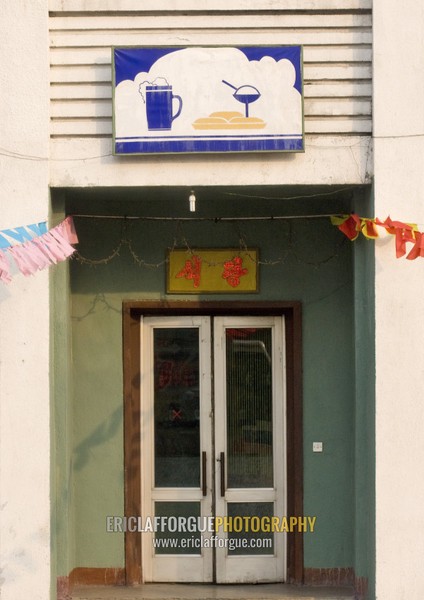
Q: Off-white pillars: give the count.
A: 2